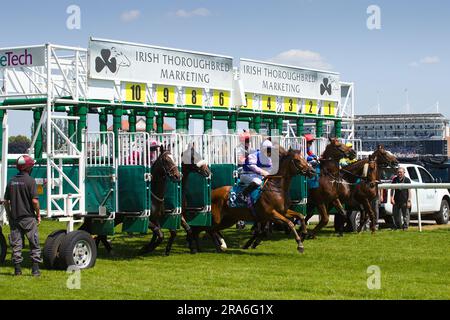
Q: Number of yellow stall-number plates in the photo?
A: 9